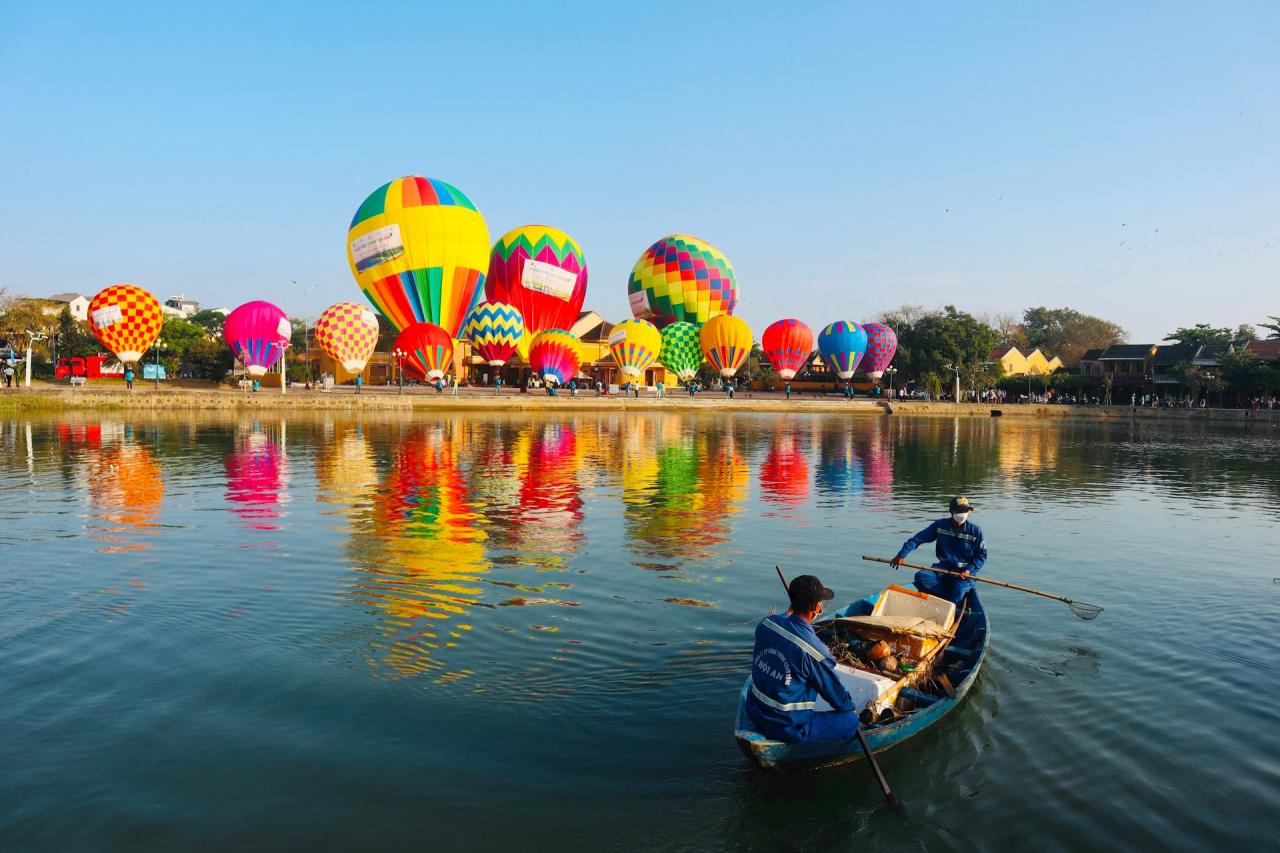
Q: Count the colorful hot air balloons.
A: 15